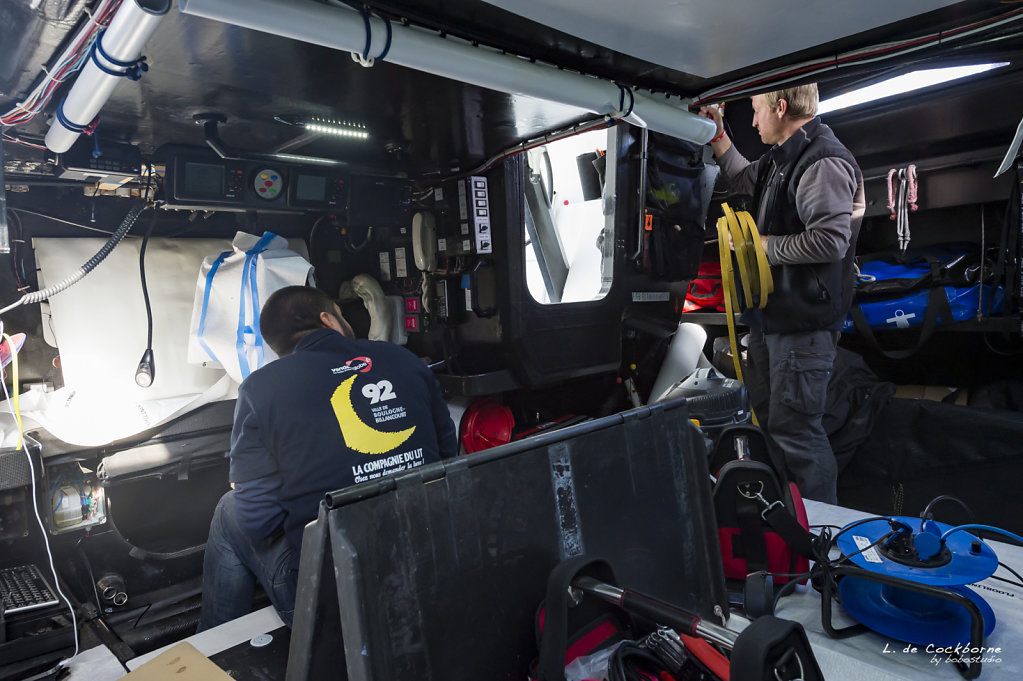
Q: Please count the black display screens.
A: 2